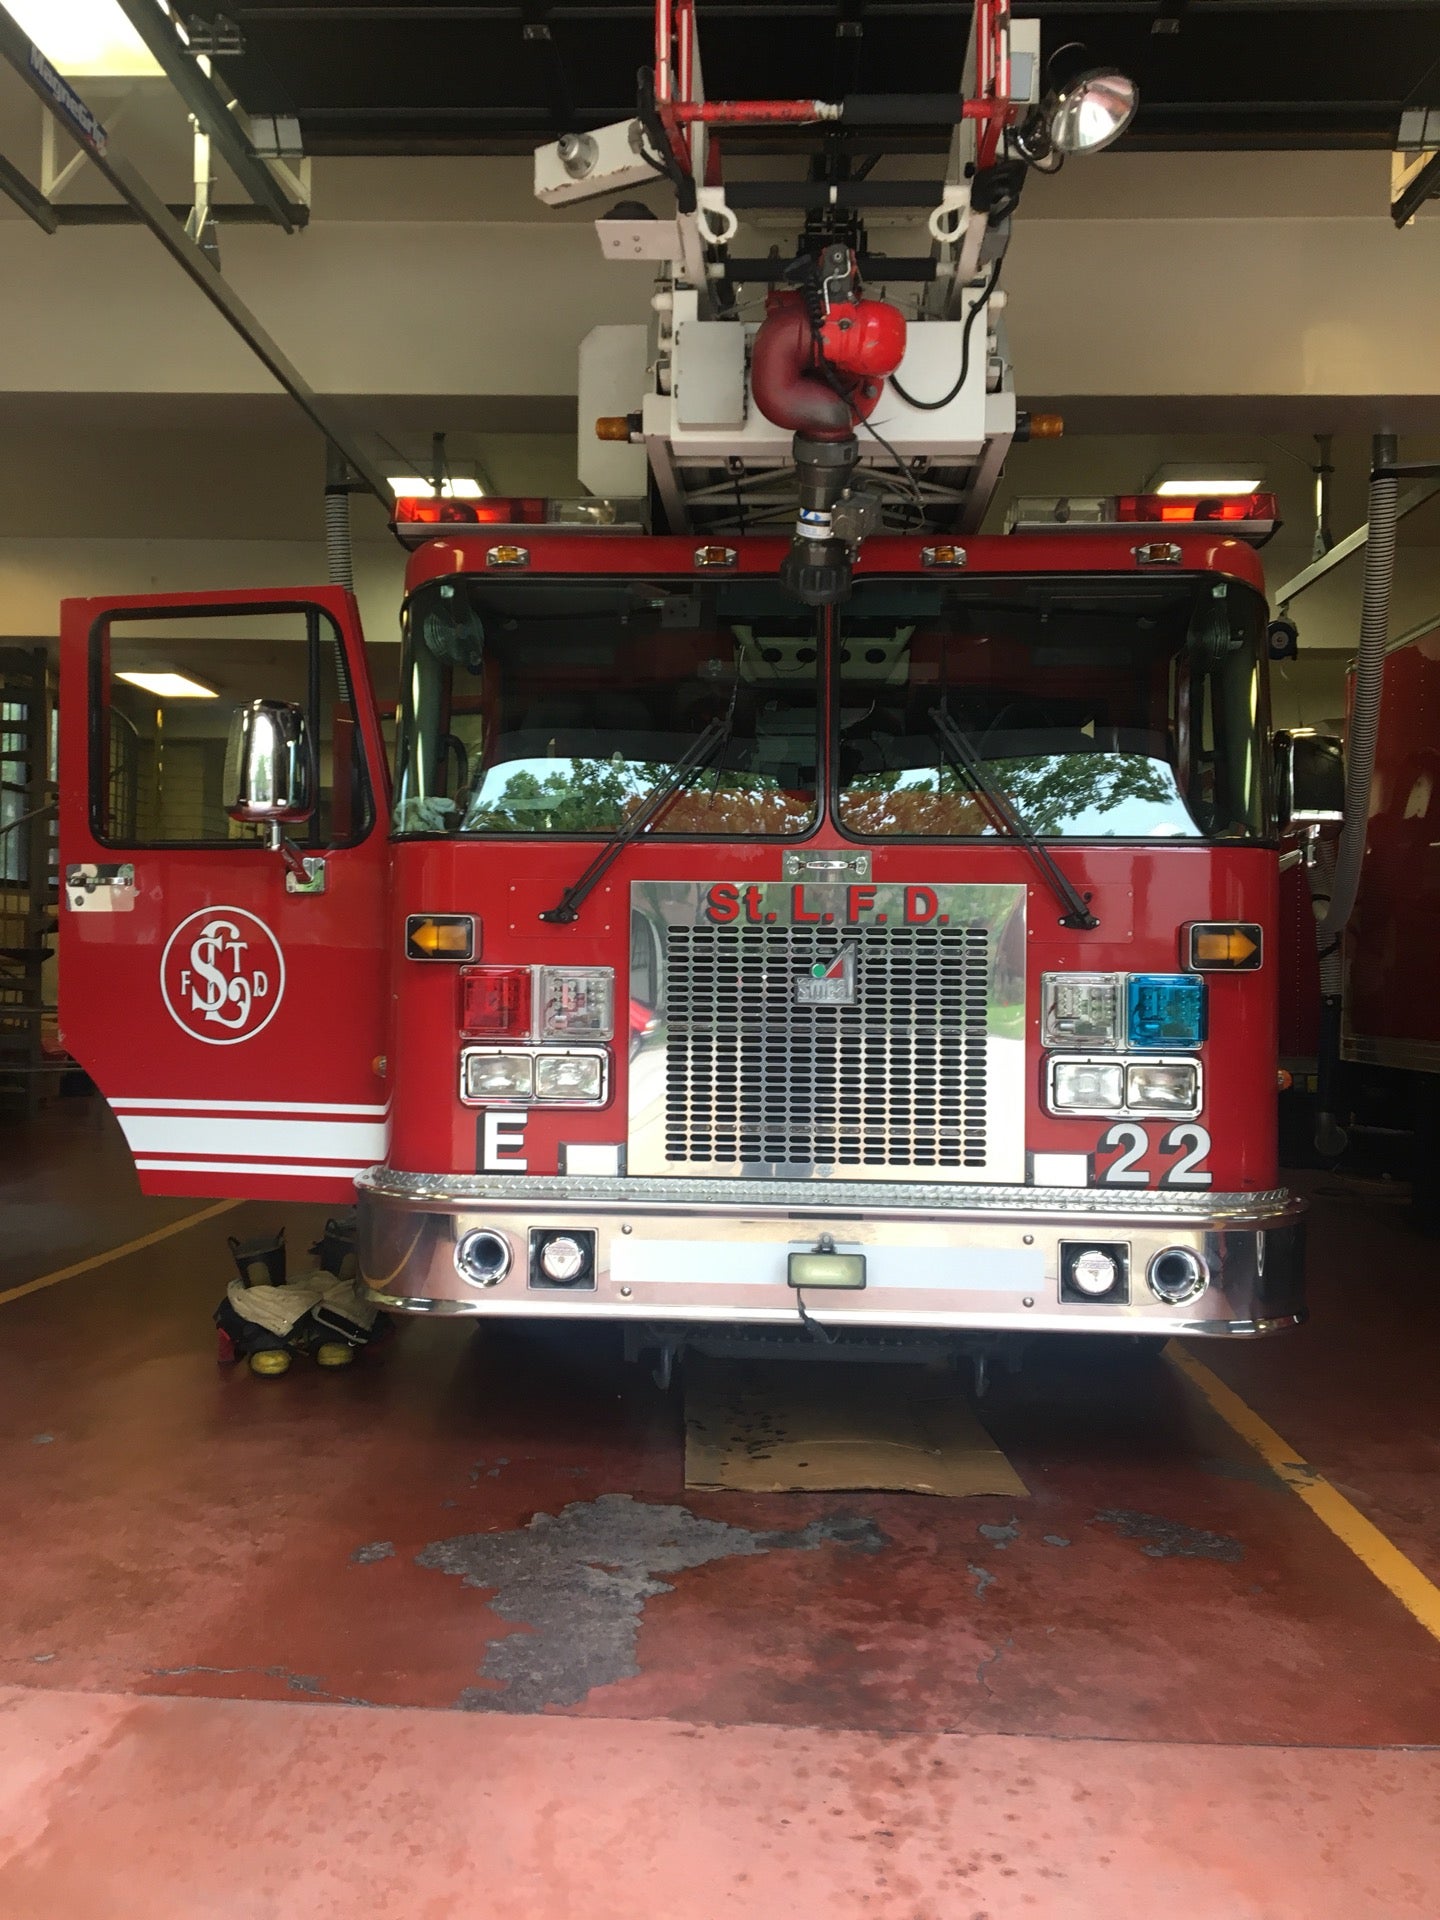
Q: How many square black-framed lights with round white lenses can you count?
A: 2